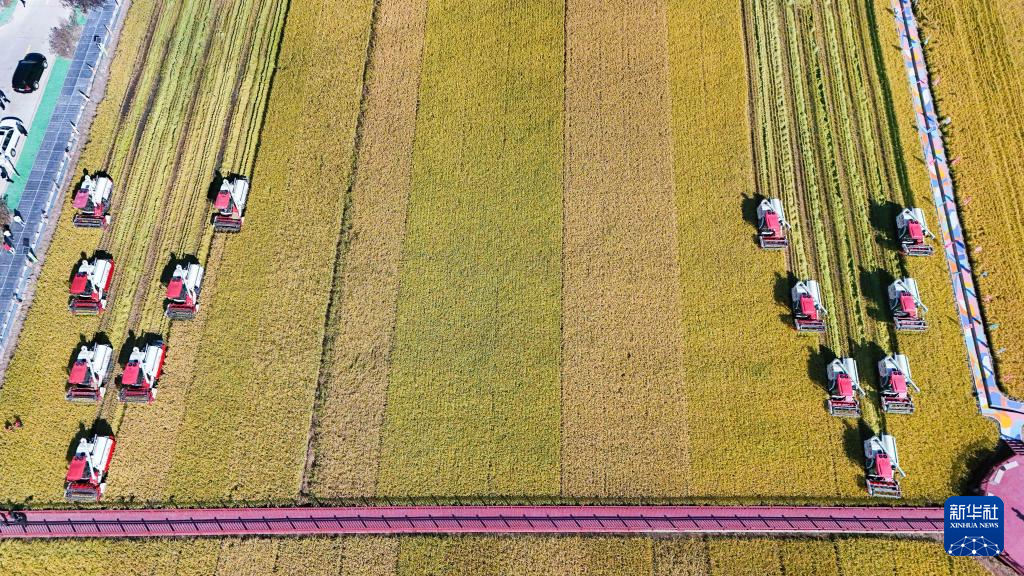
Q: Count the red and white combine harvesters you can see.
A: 14